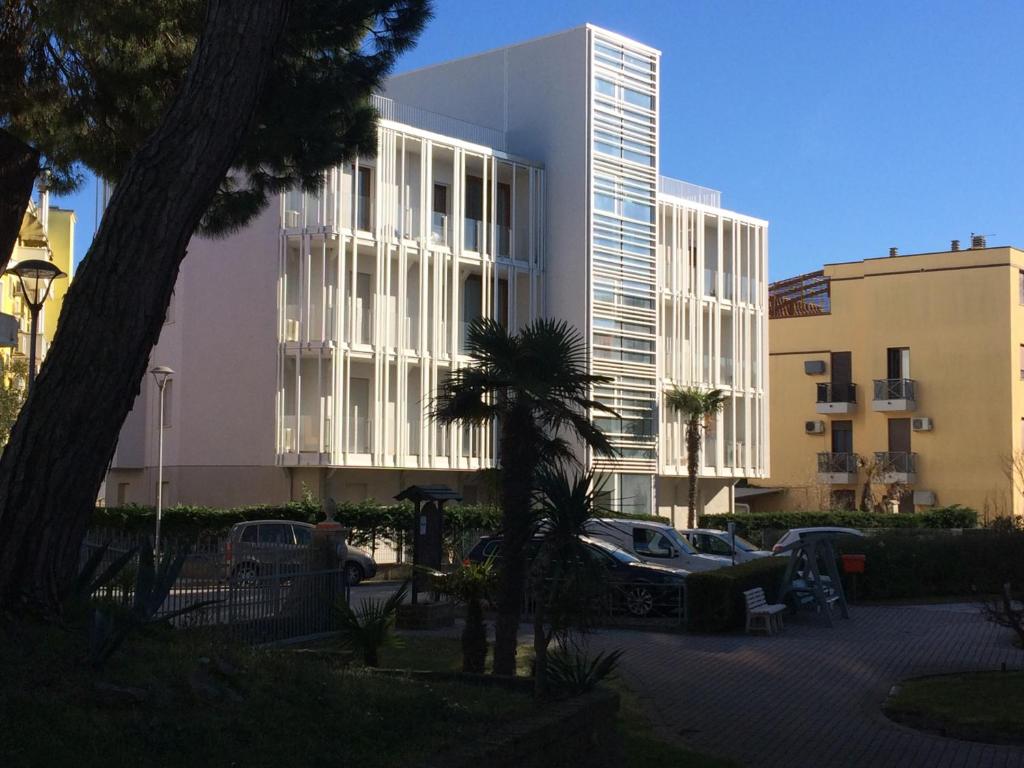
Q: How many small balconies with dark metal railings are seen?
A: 4